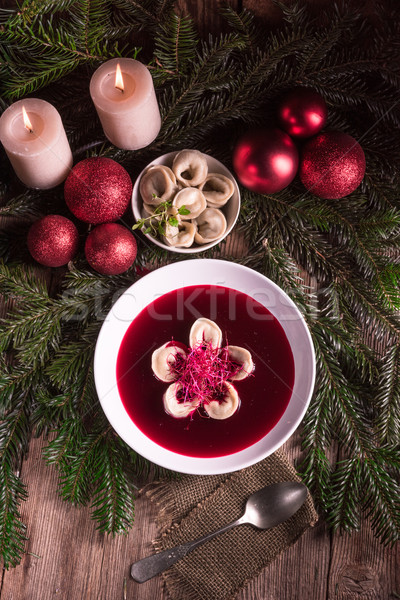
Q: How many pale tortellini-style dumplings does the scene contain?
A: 12